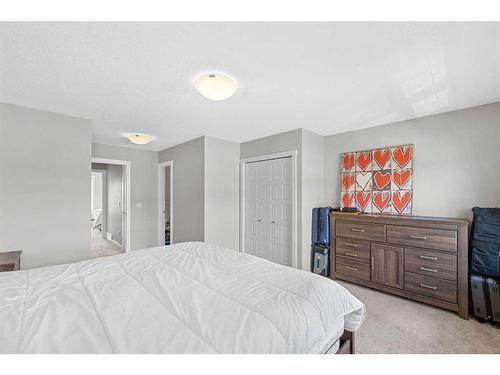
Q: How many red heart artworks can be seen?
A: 11